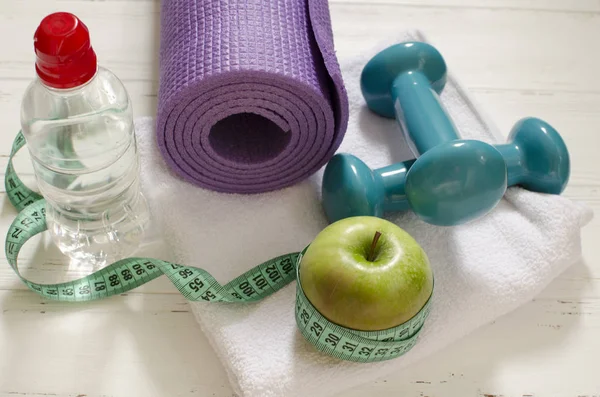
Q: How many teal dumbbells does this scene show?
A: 2